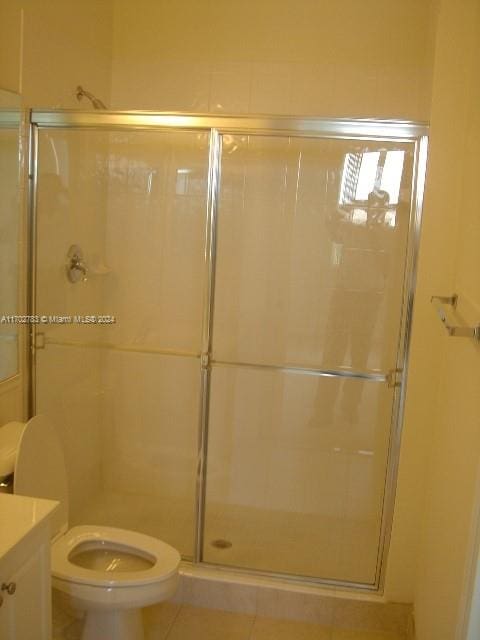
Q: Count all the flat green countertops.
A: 0